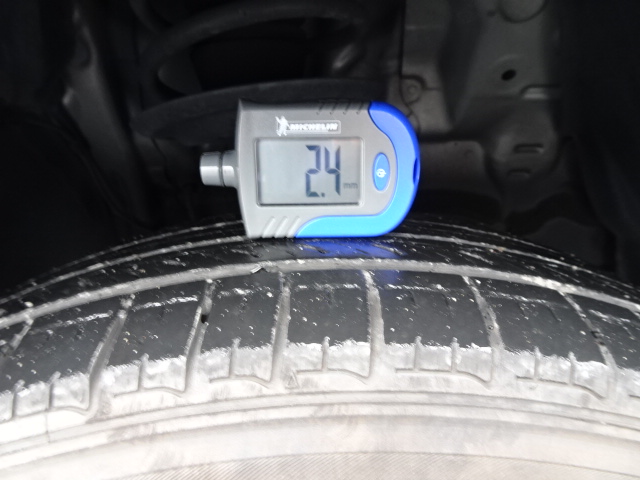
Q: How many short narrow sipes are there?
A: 9